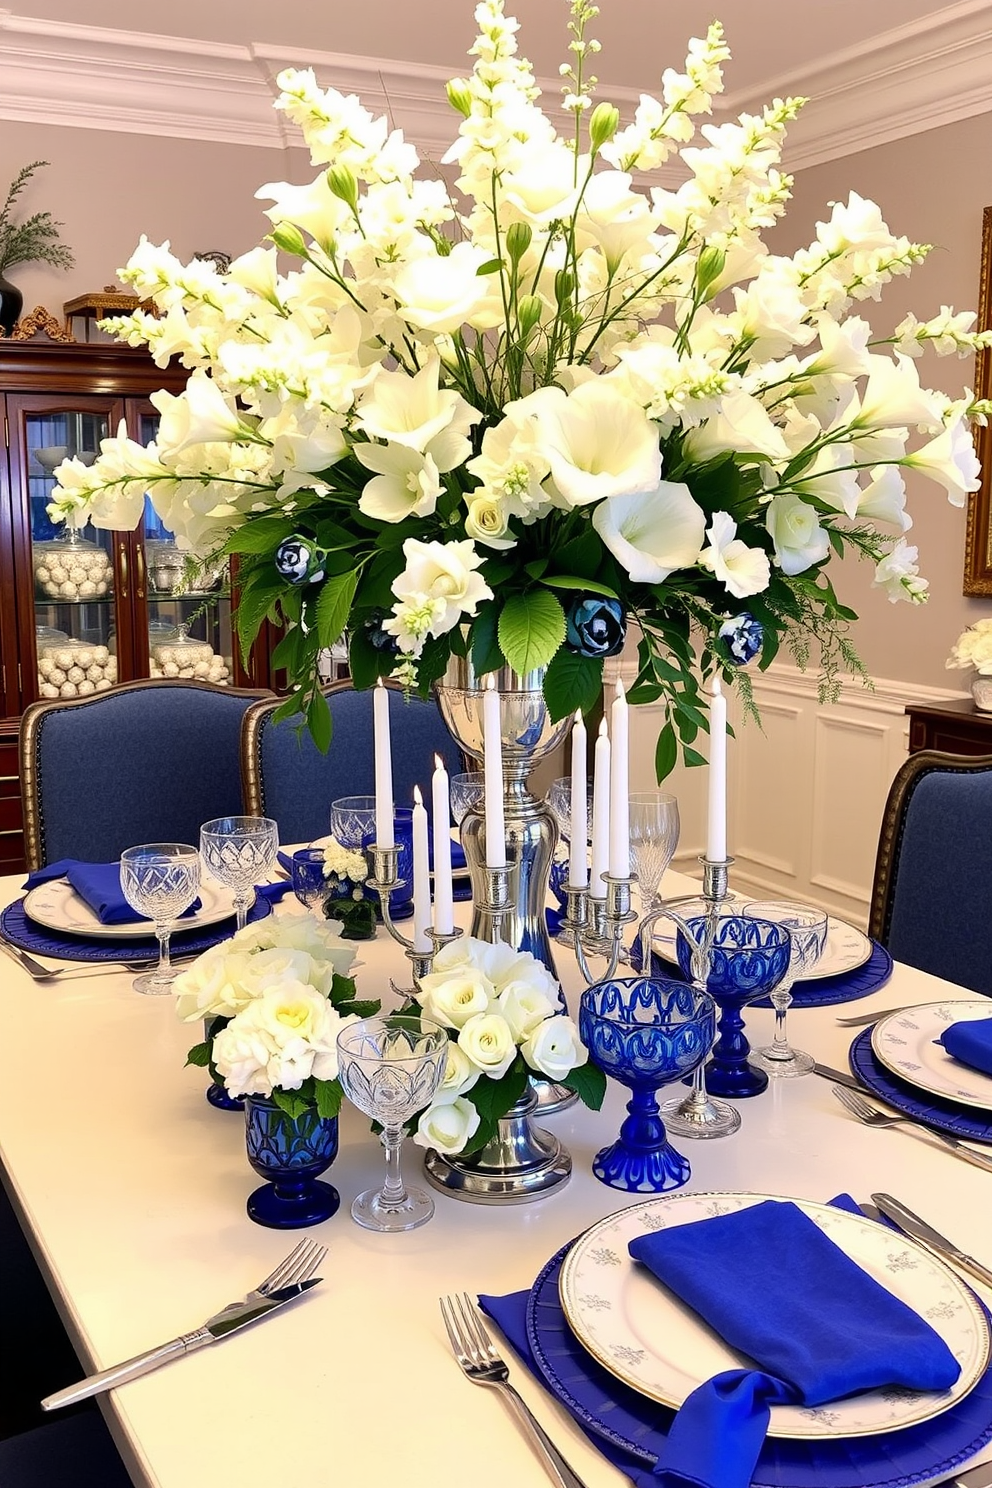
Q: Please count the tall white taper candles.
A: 8